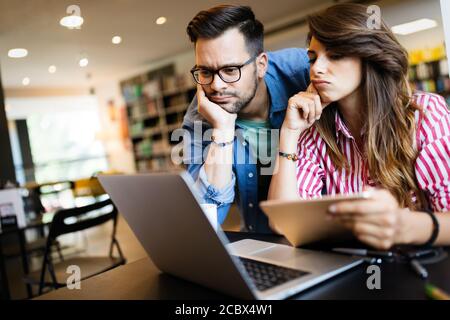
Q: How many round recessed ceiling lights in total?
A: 7